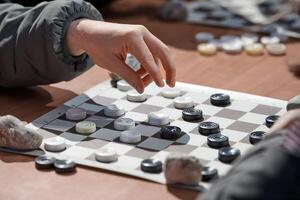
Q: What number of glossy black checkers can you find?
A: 12